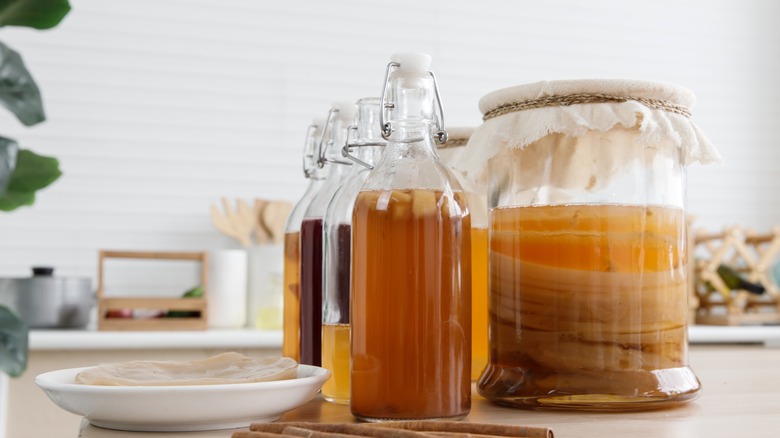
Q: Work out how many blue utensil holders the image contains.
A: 0